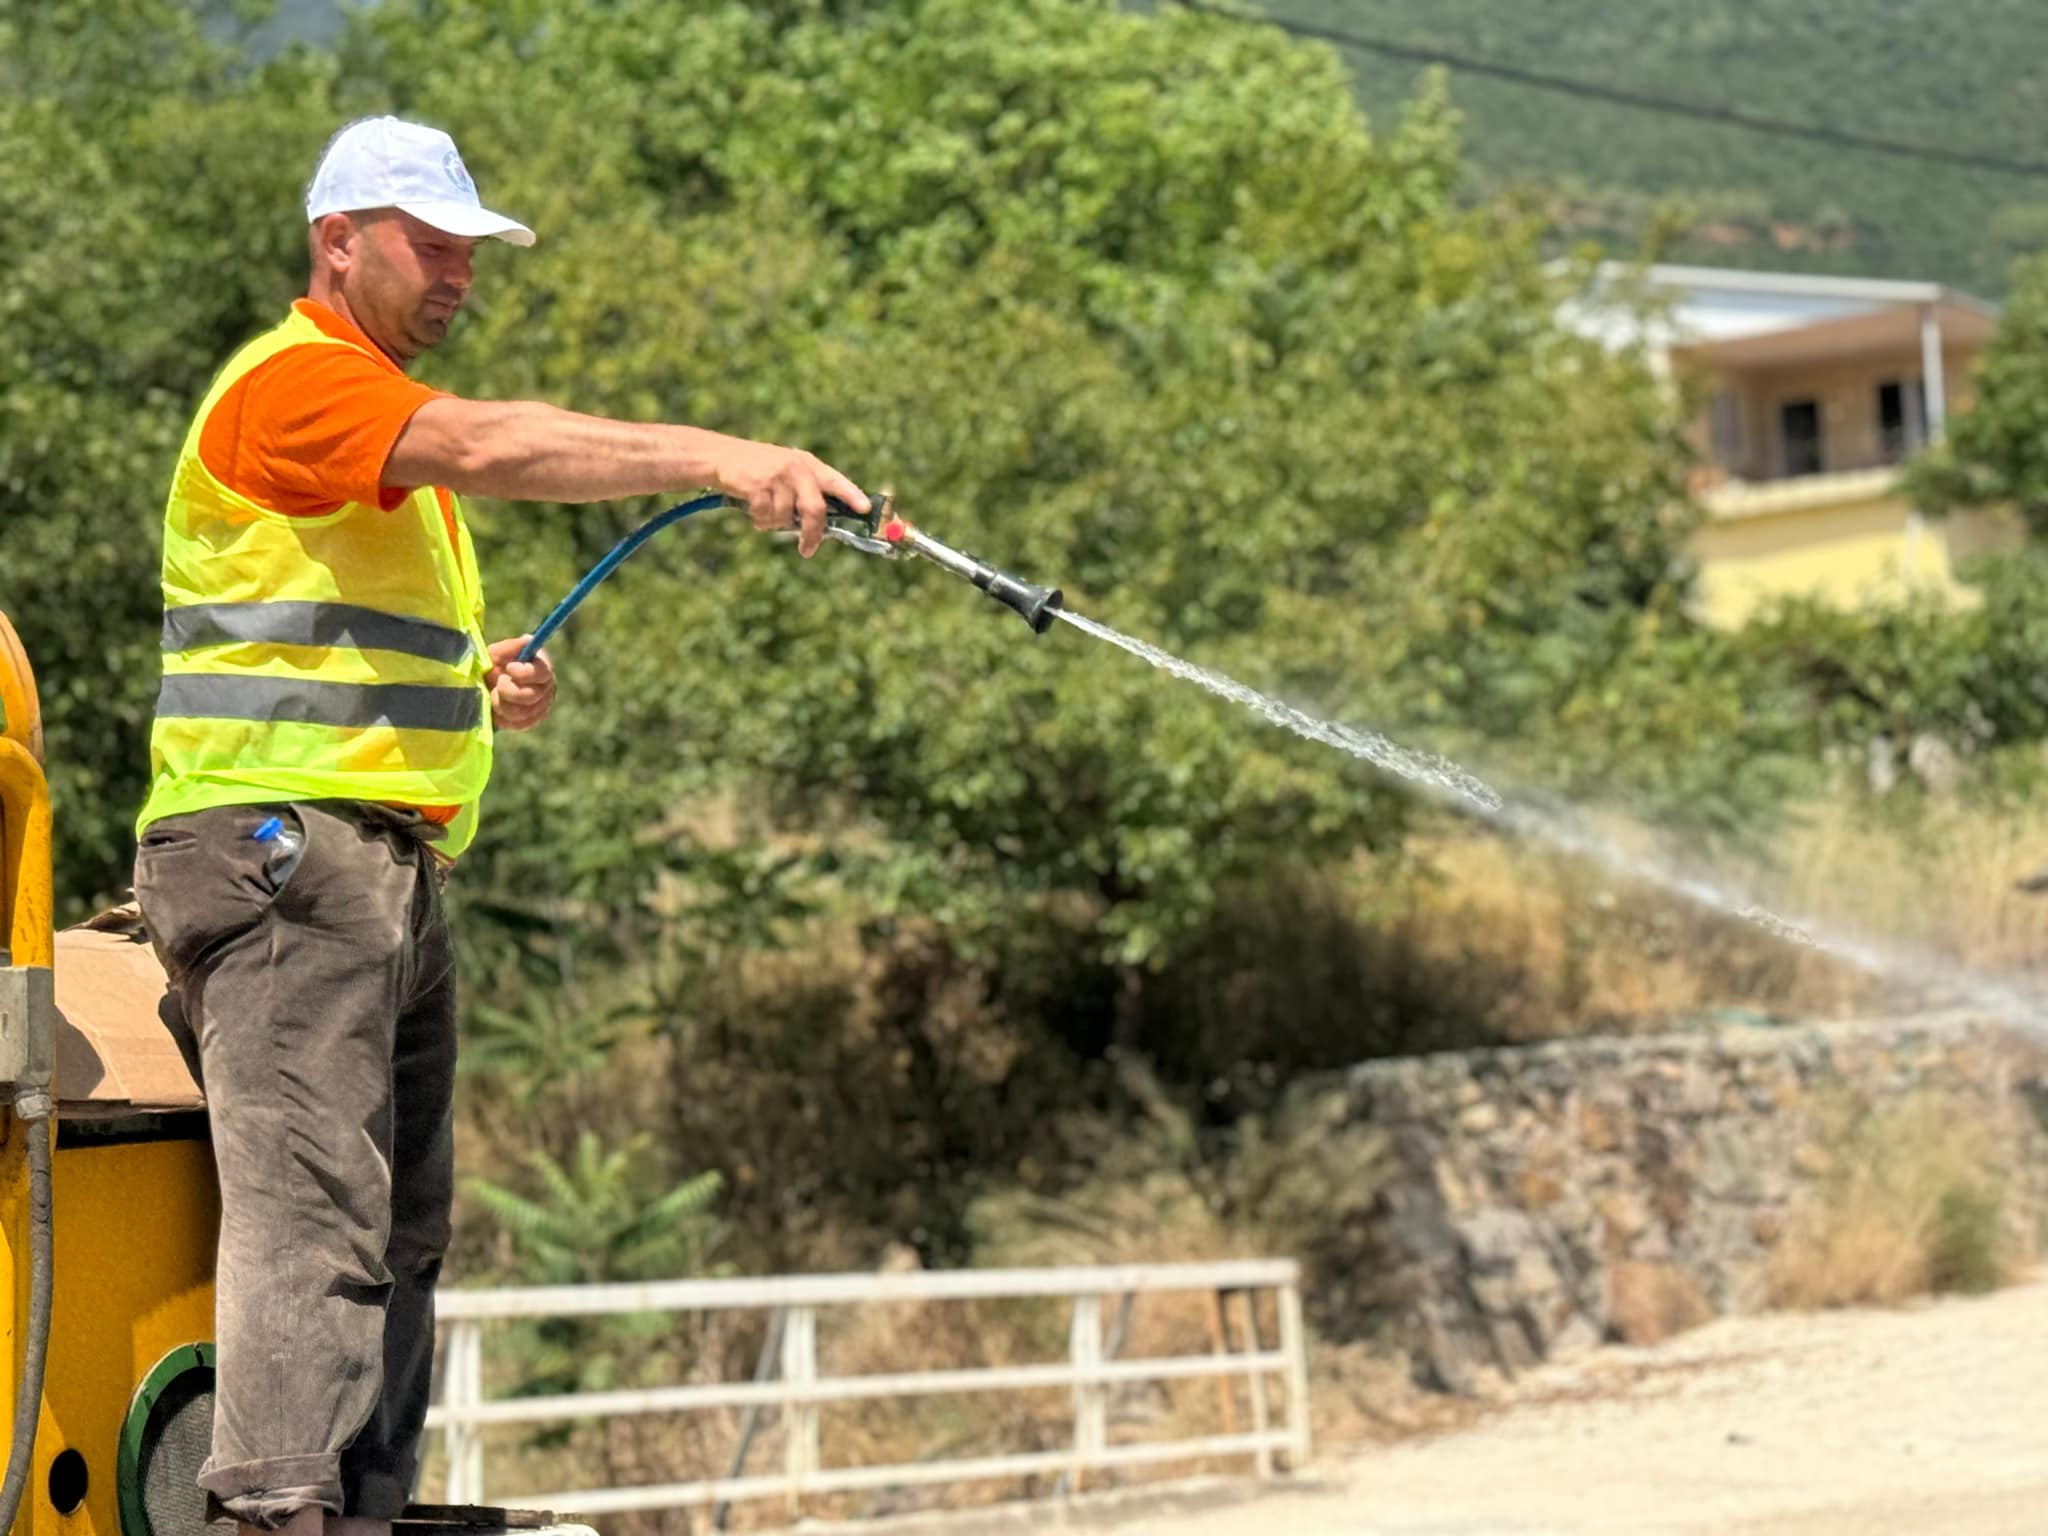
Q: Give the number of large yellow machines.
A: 1